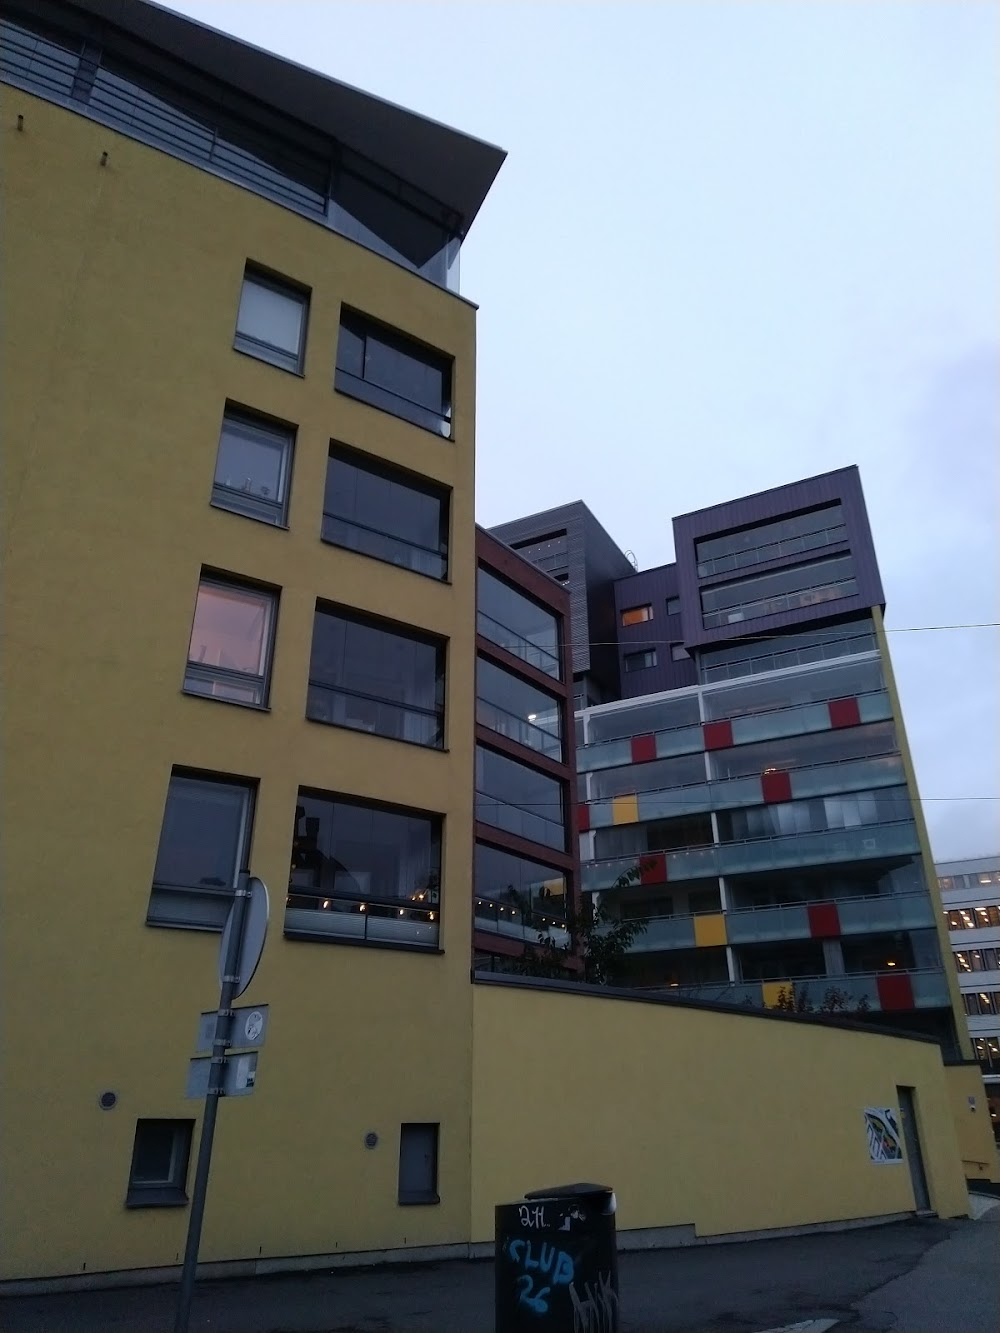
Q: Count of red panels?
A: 8